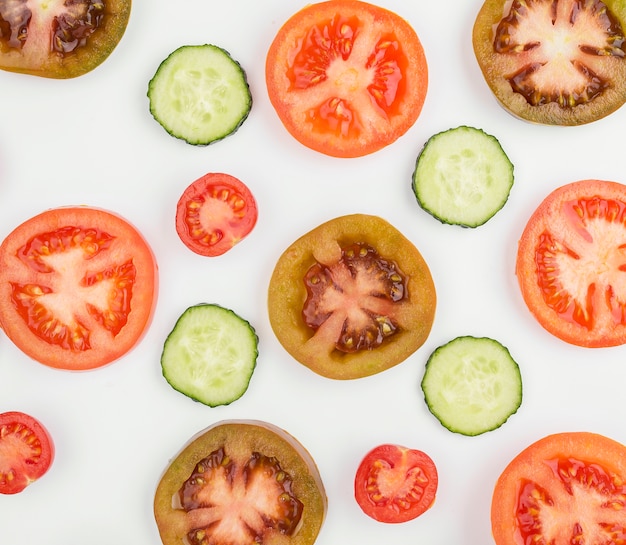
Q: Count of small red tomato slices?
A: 3